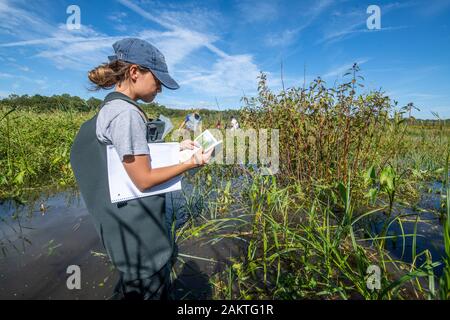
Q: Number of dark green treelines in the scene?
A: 1